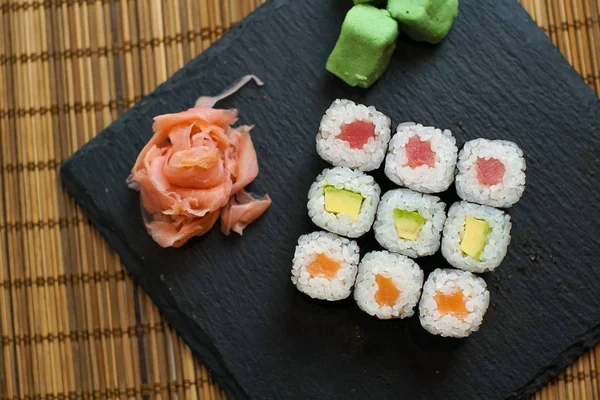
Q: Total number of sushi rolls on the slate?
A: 9